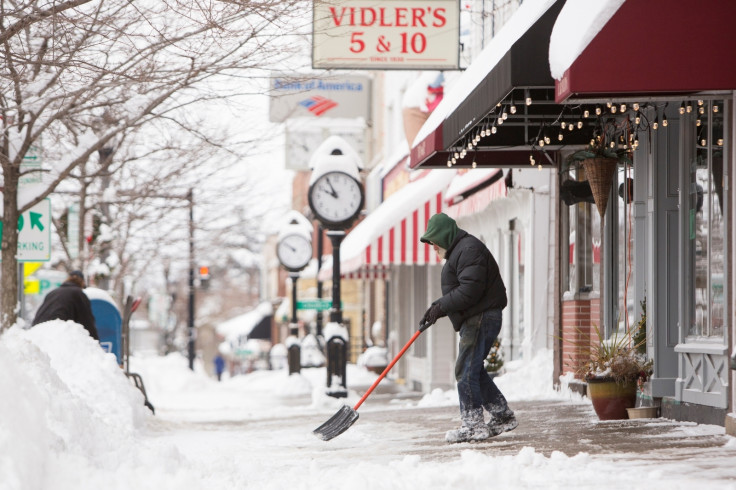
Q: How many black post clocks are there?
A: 2